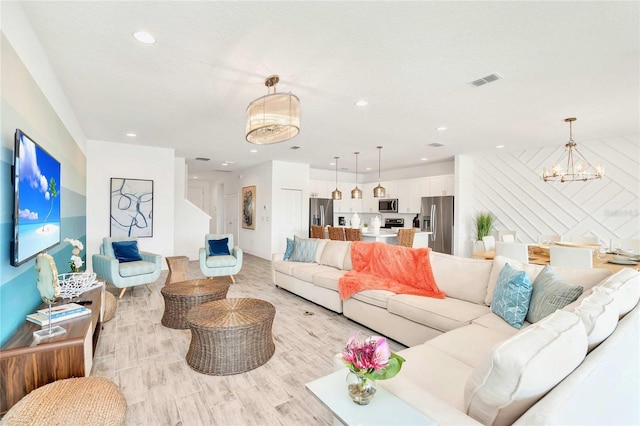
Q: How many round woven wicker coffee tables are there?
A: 2